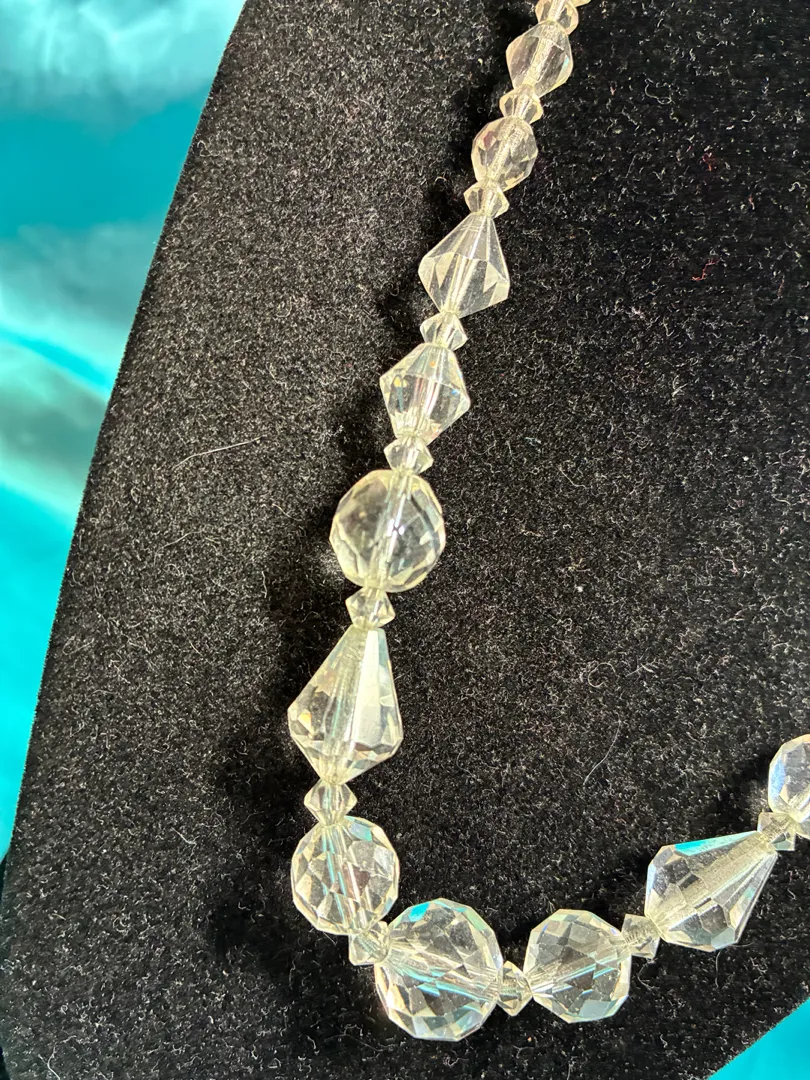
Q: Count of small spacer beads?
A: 11